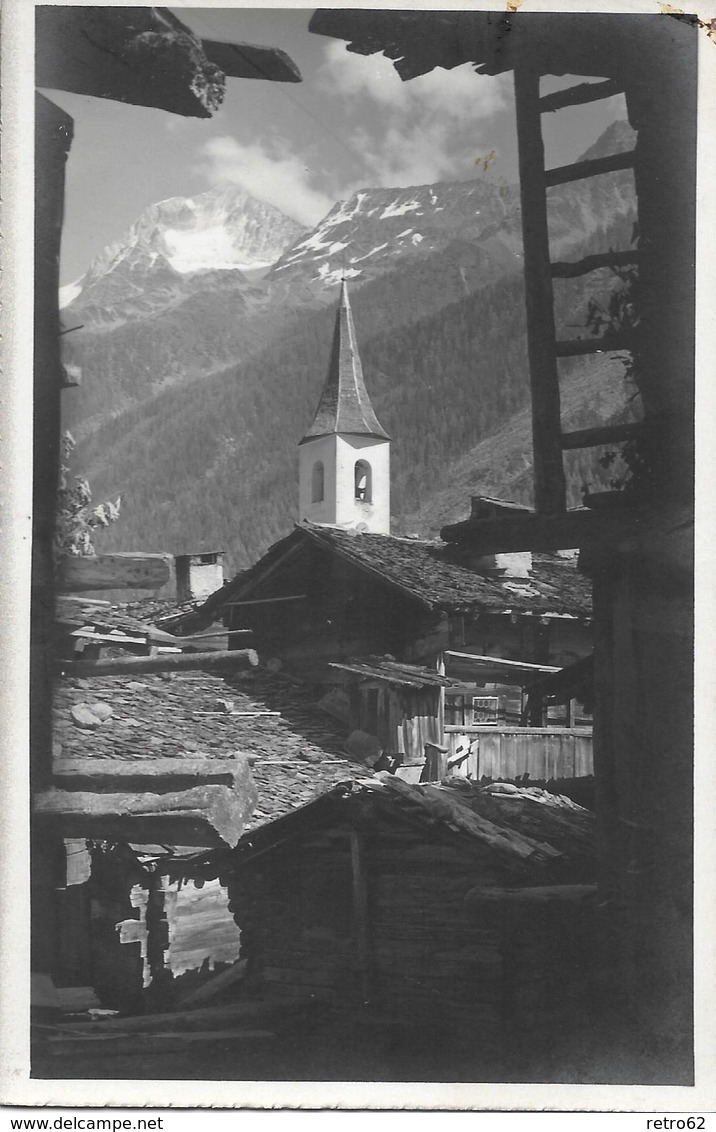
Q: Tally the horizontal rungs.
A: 5